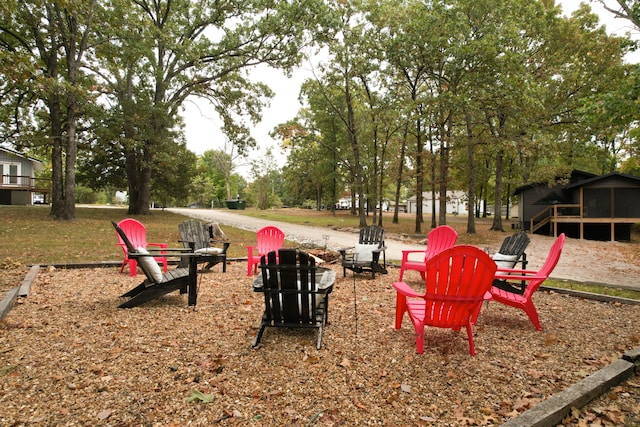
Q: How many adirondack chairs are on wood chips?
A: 10